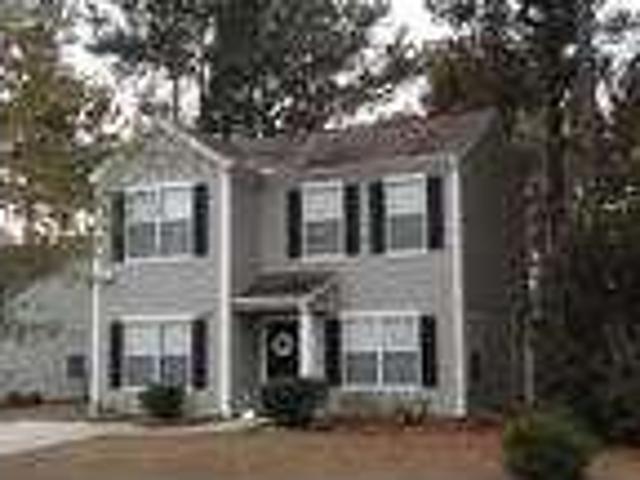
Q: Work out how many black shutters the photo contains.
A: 10